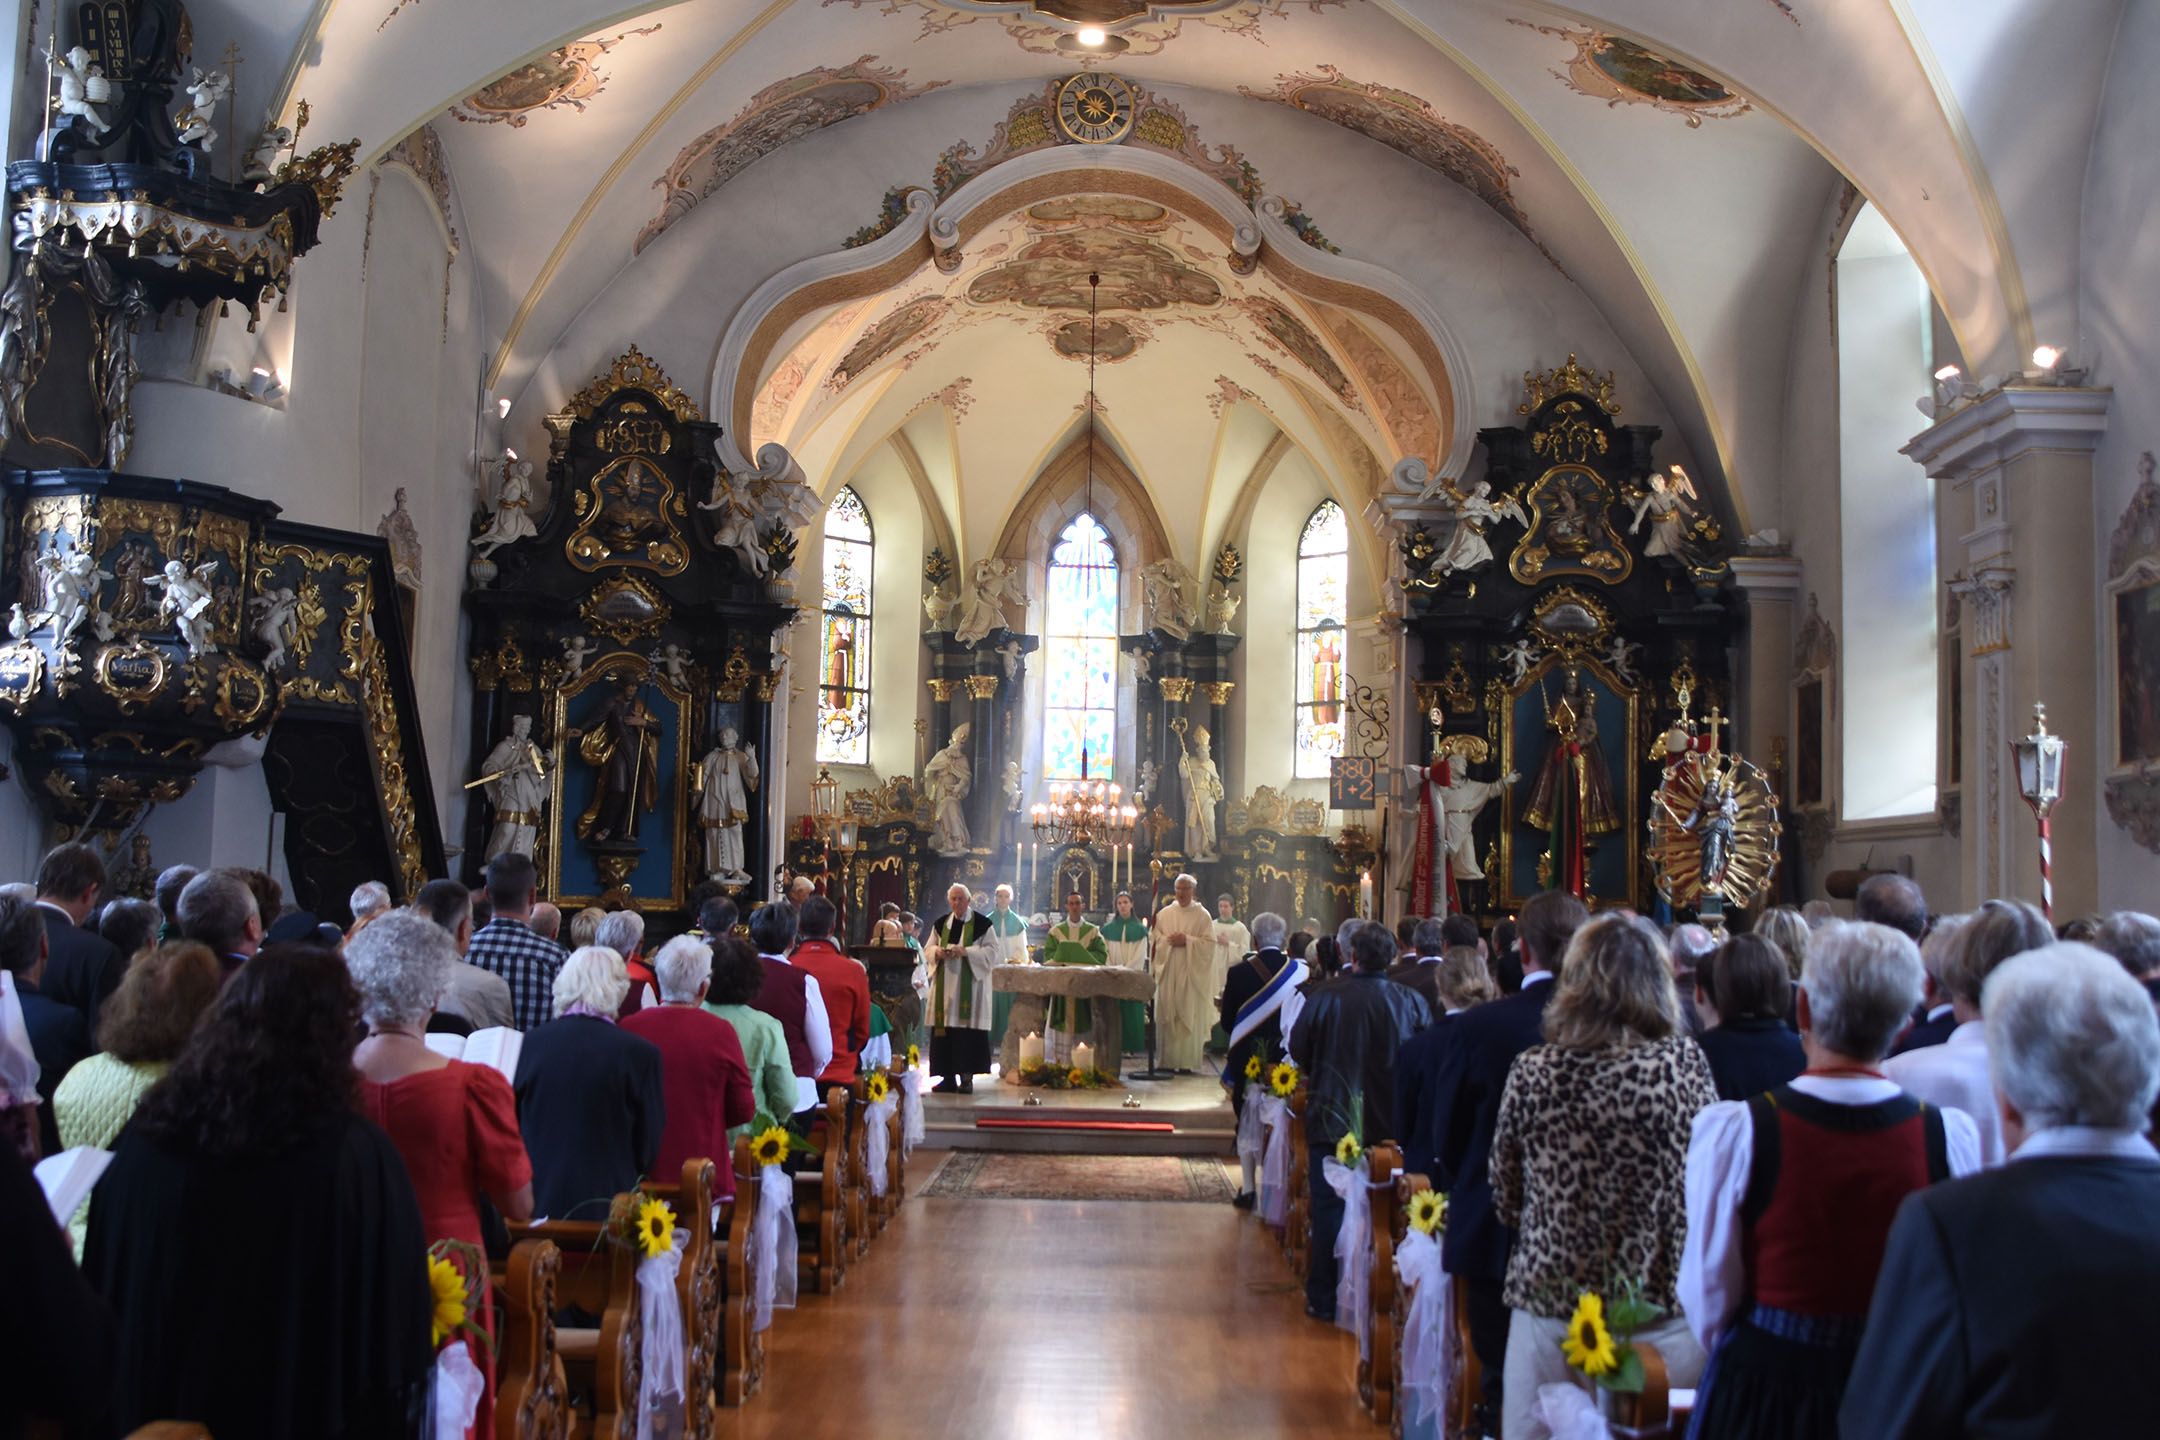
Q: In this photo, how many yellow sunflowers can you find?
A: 10